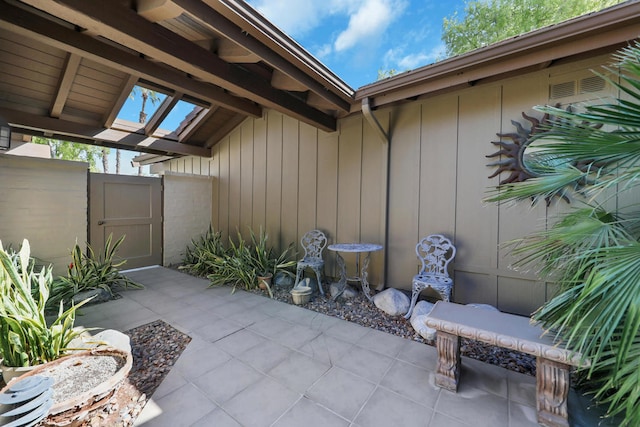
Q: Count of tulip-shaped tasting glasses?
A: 0